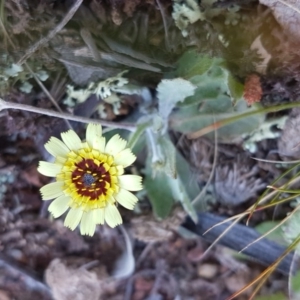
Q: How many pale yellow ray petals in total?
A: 15